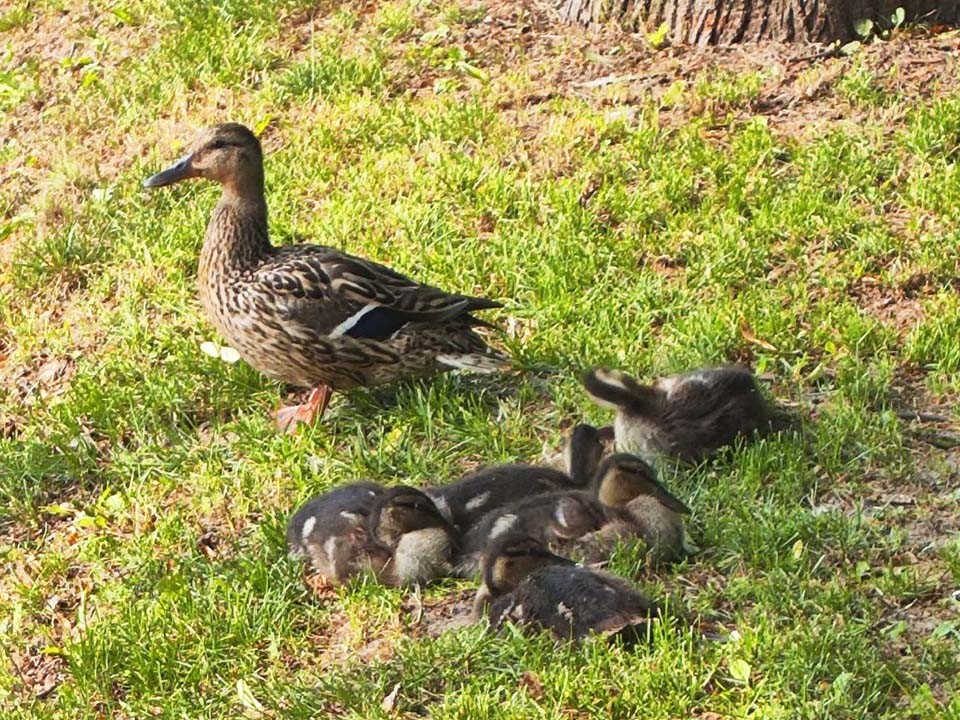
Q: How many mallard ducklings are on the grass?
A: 5